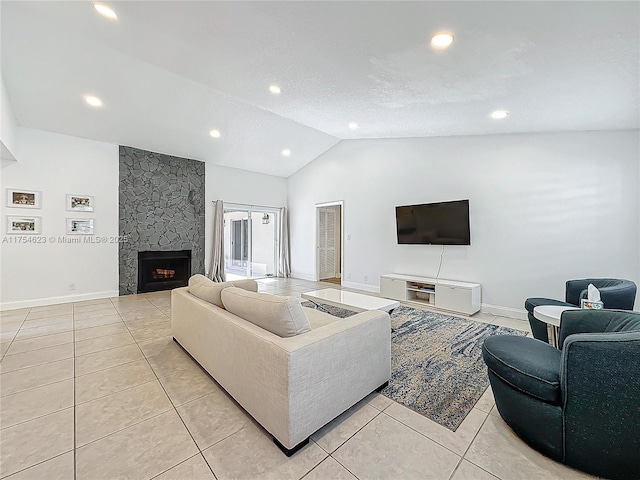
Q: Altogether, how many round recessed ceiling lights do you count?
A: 8